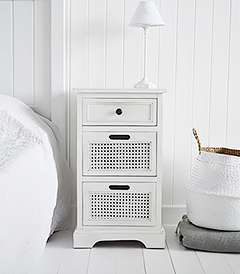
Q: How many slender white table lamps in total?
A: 1